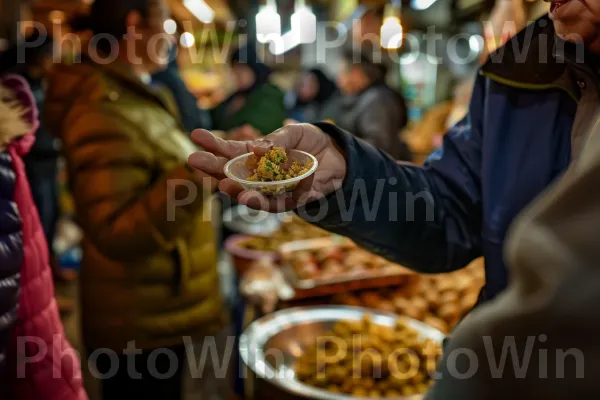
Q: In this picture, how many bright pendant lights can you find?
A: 3